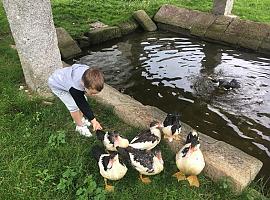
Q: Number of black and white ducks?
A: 6